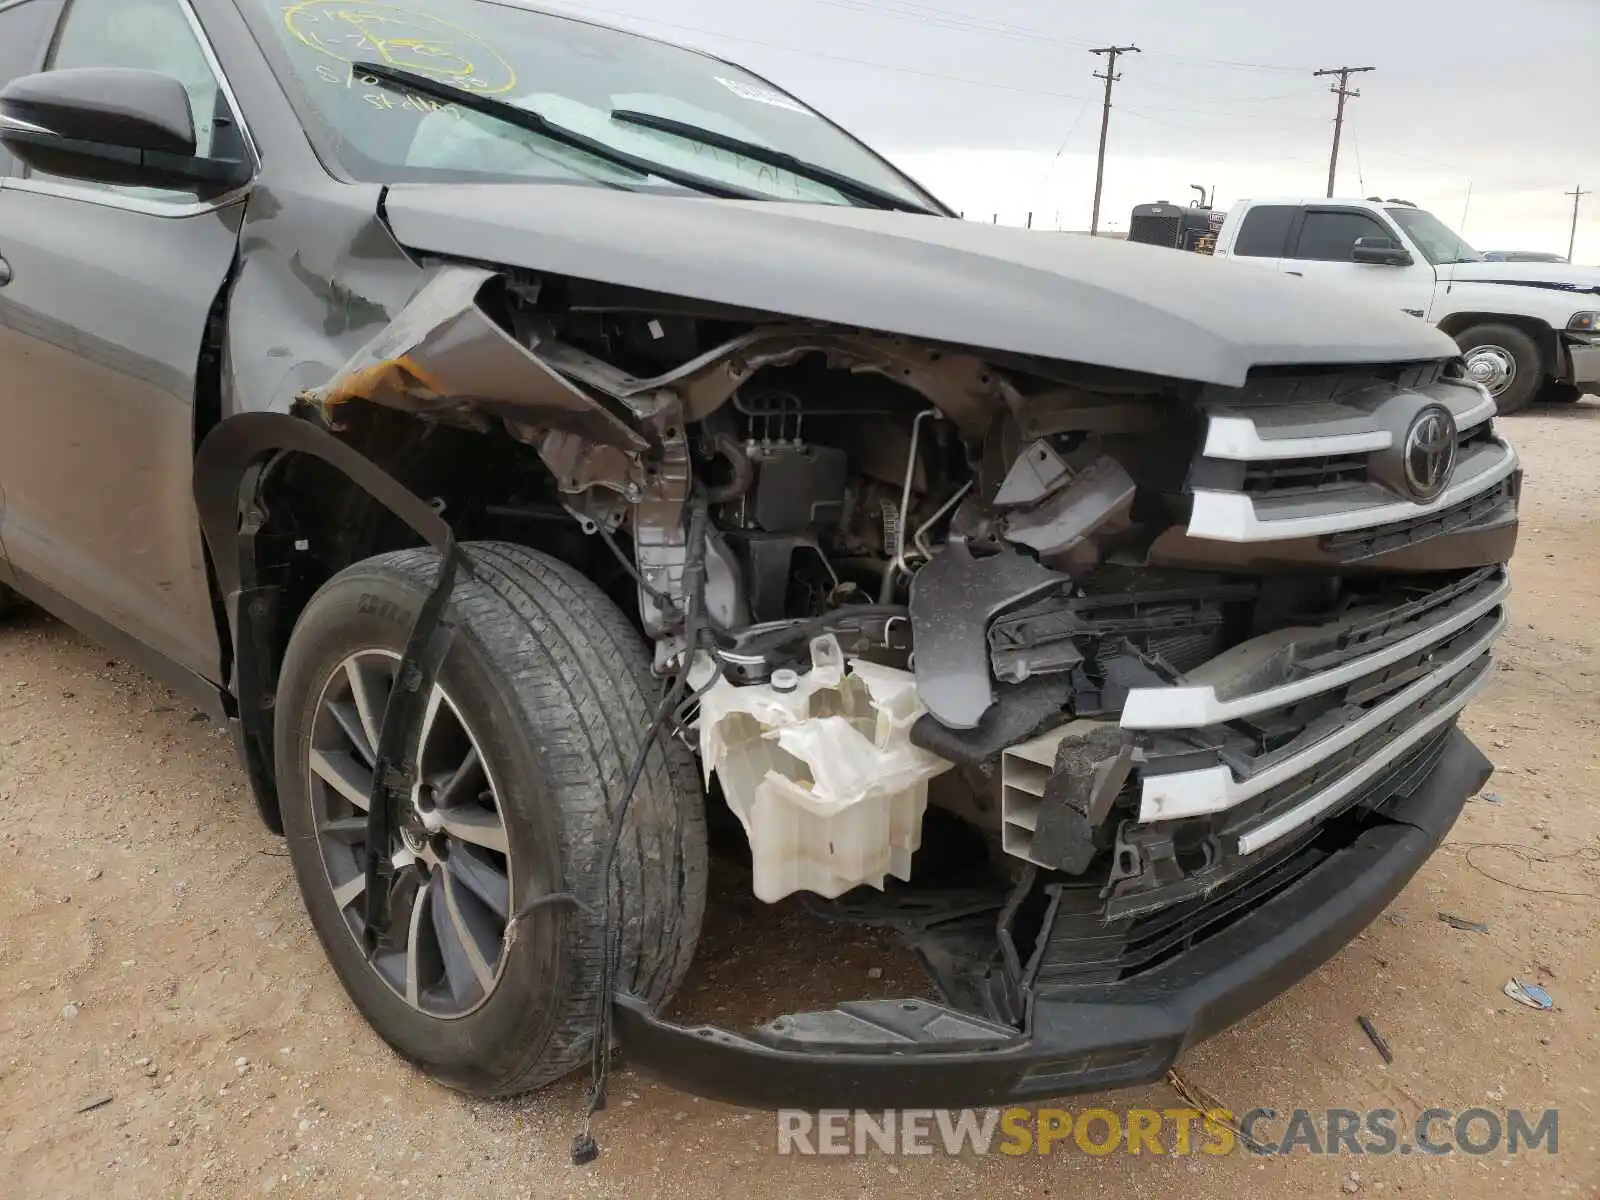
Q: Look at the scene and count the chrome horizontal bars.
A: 5